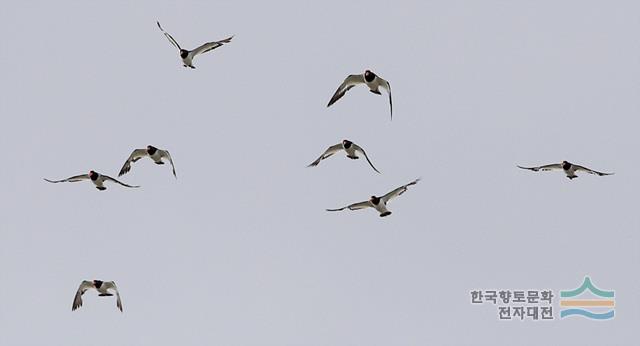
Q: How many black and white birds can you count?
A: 8